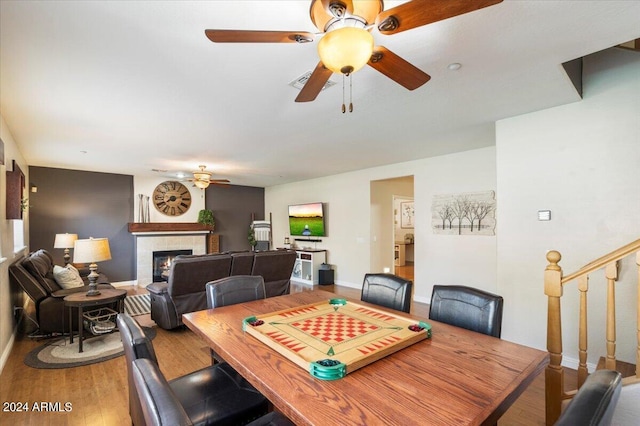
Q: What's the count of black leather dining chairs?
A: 6